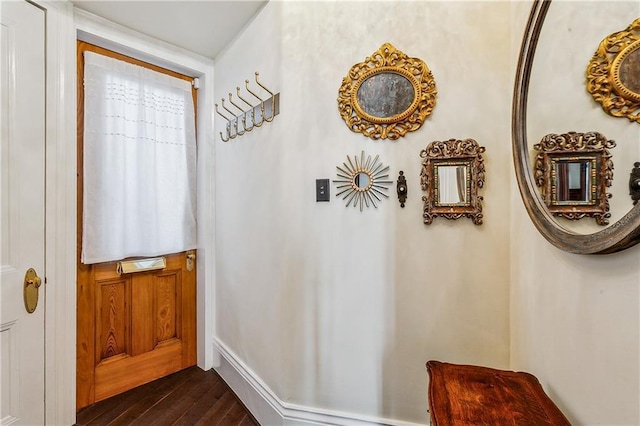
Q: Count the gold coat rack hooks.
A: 6